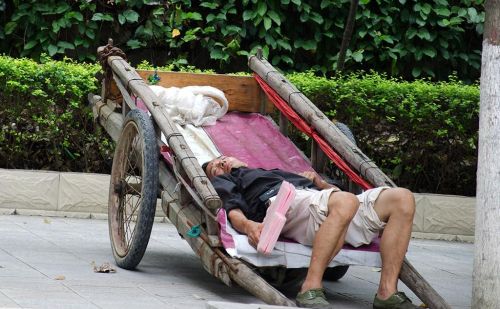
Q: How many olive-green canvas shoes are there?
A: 2